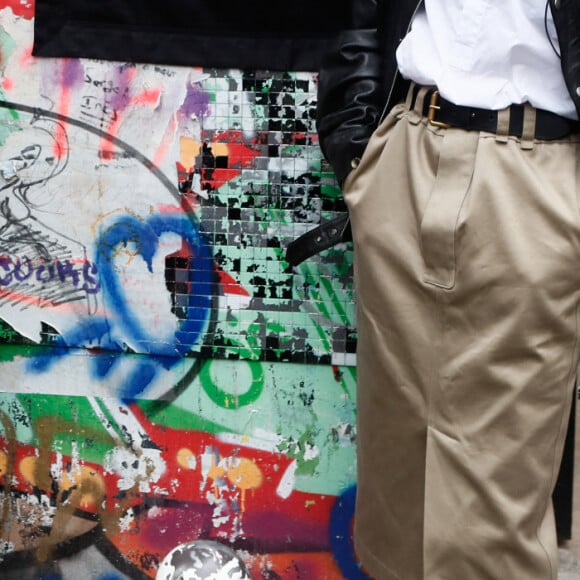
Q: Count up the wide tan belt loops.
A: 4